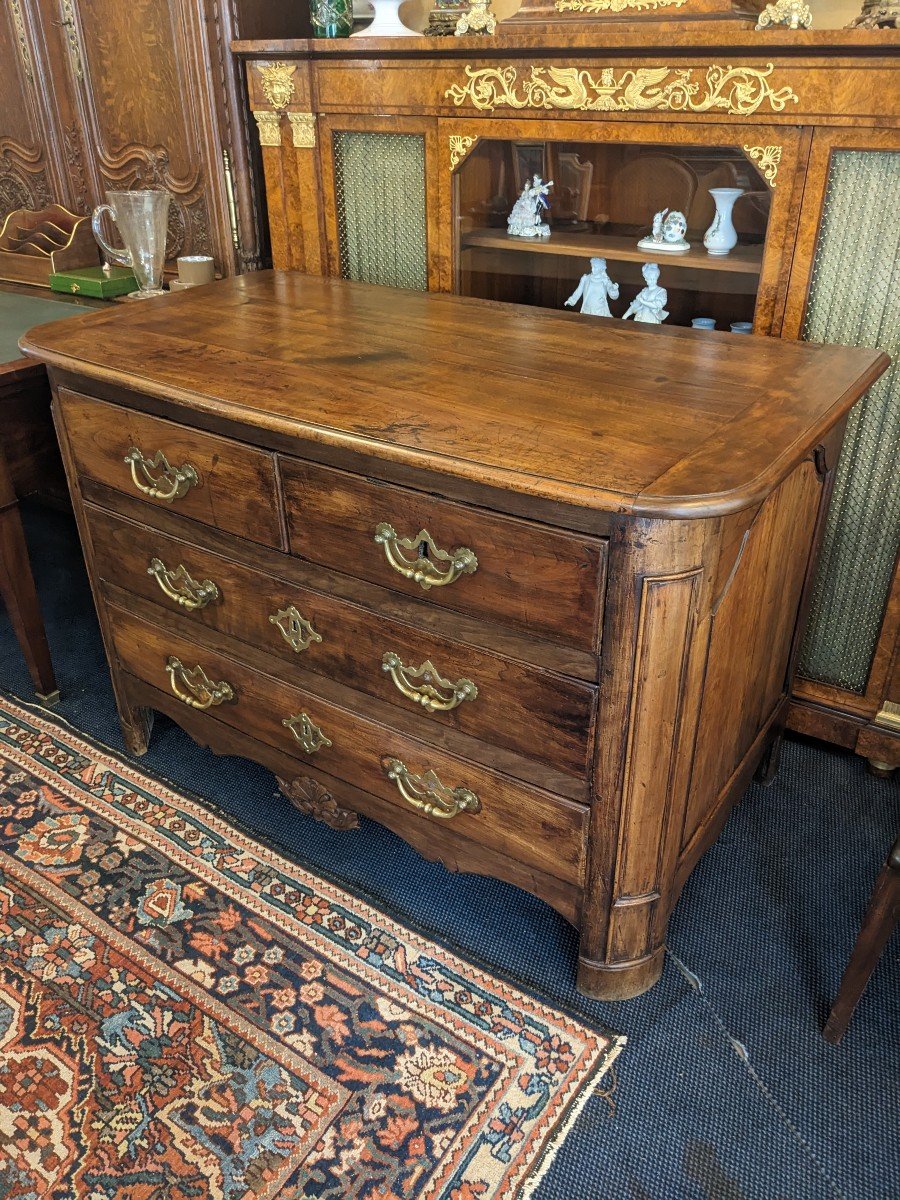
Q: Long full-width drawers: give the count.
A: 2